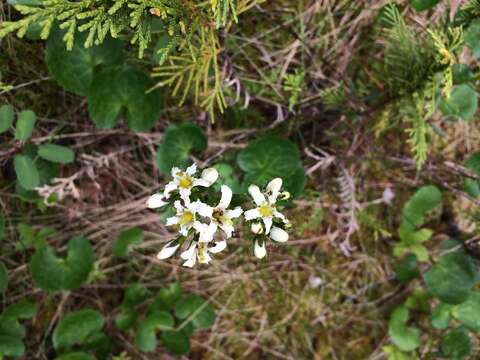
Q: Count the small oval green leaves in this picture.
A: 4